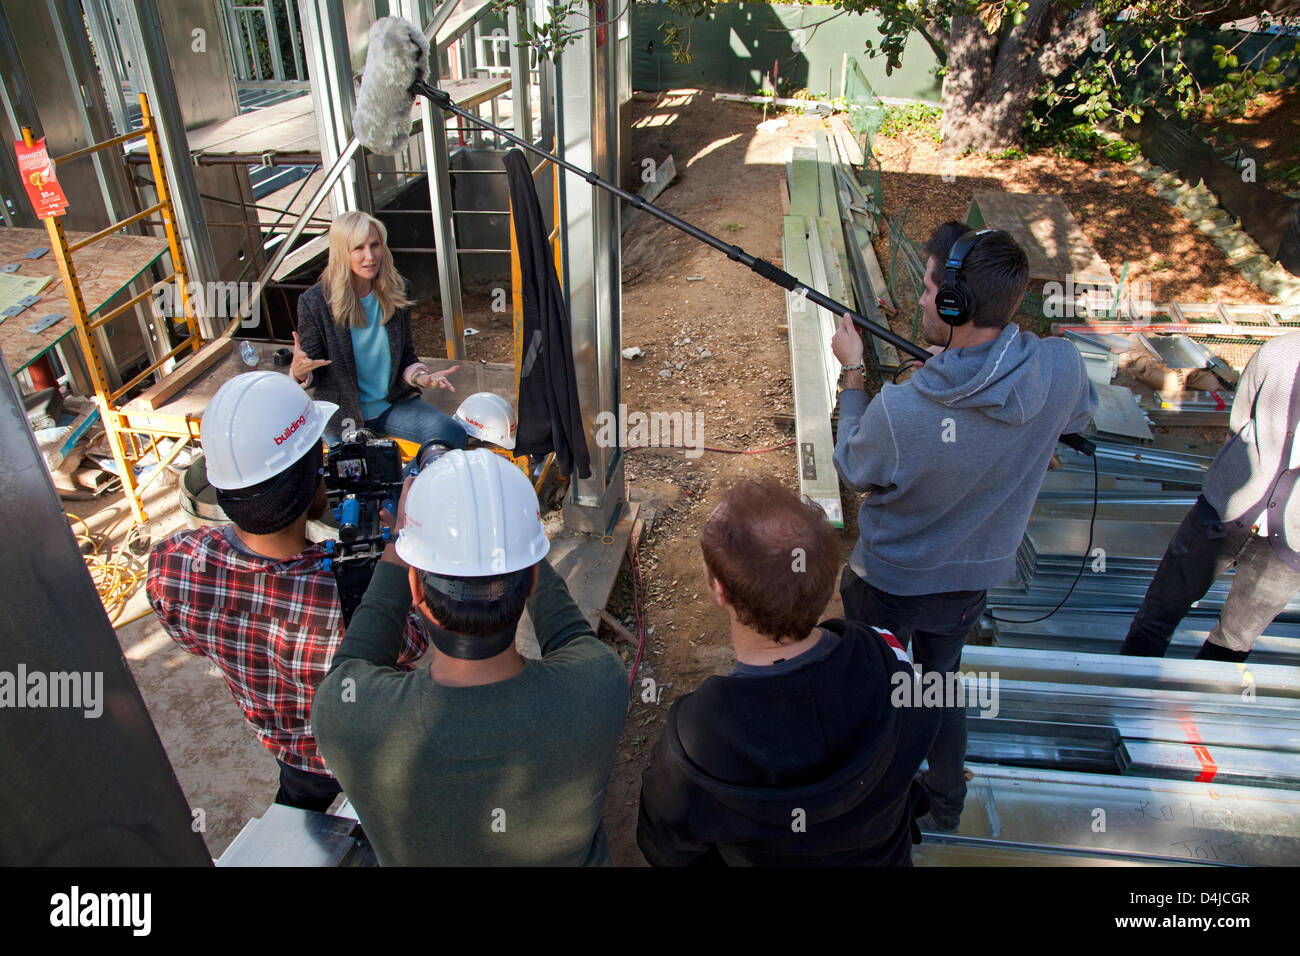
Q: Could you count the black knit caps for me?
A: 1